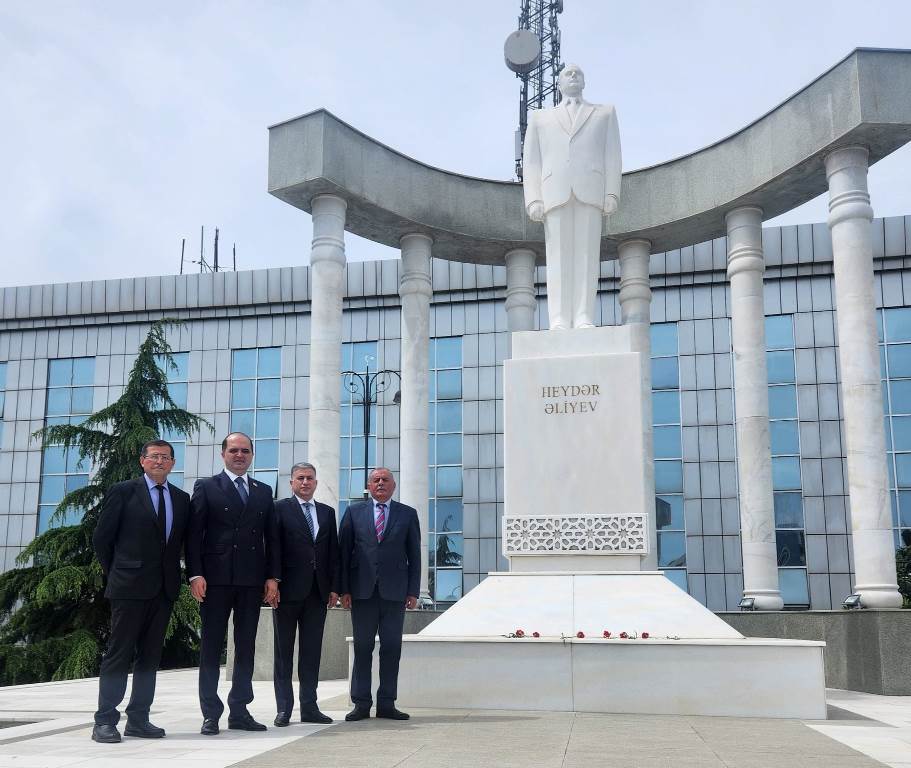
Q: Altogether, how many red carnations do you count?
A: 6